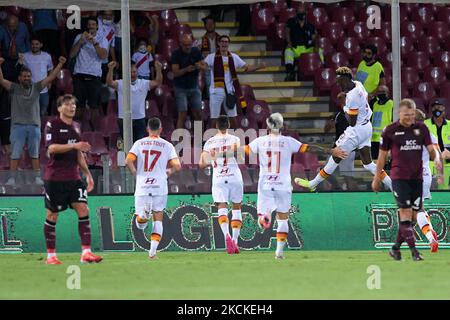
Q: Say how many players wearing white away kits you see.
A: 5